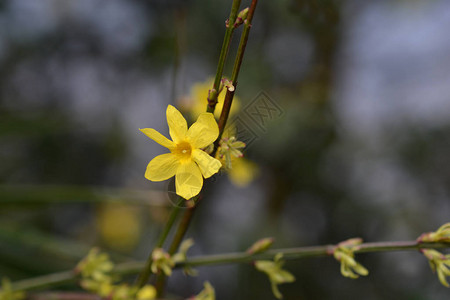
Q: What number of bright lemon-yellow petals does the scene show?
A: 6